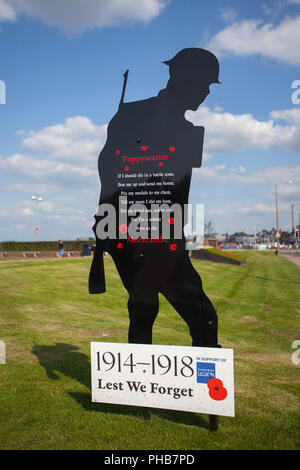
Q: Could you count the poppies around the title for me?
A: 4